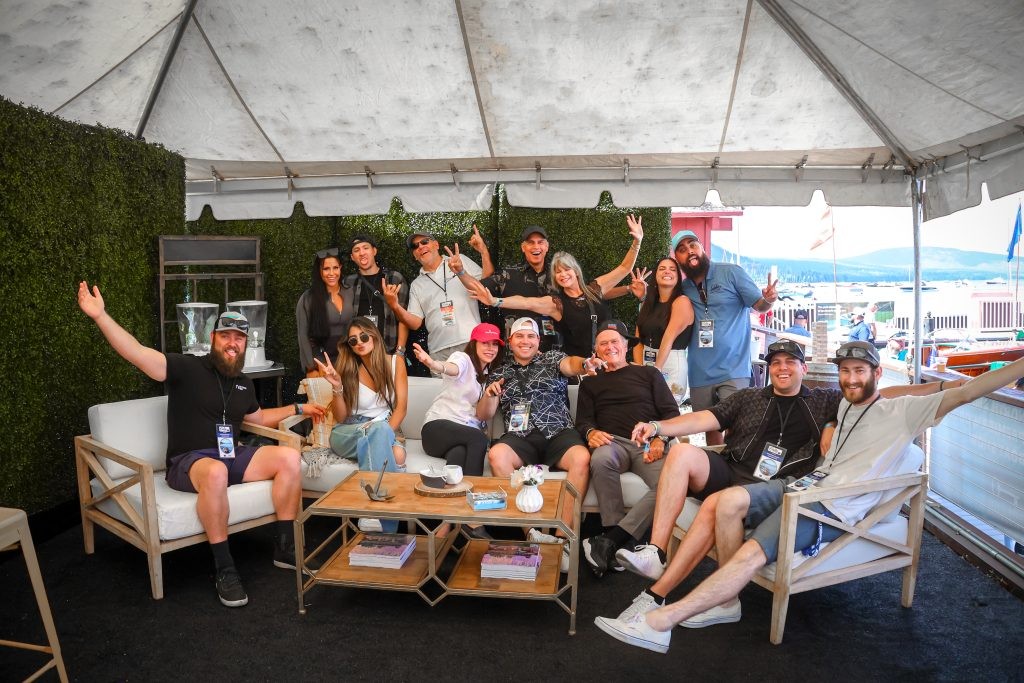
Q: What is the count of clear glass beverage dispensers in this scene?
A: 2